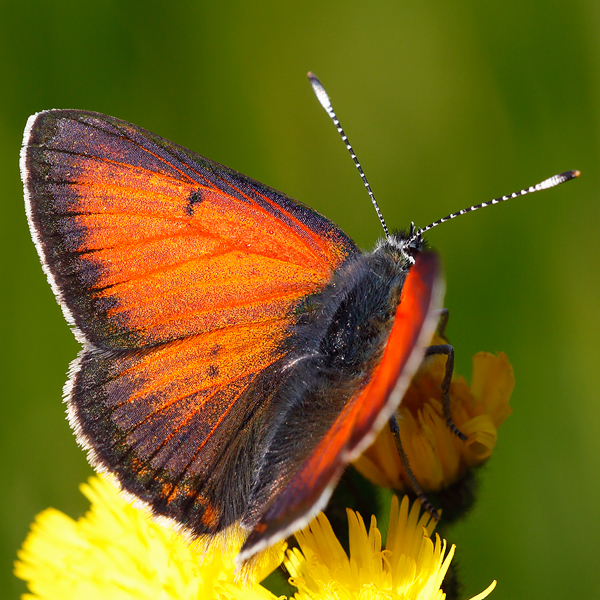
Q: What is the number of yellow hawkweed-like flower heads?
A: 3